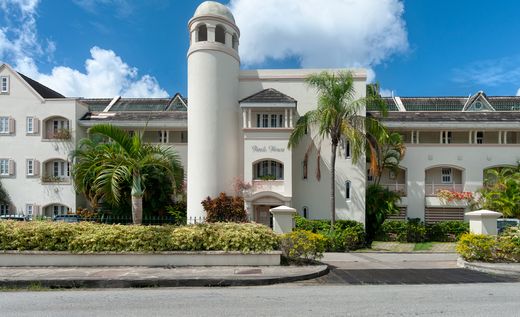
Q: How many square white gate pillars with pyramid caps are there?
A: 2